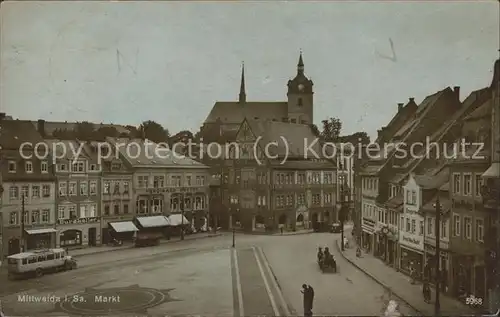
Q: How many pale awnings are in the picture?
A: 4